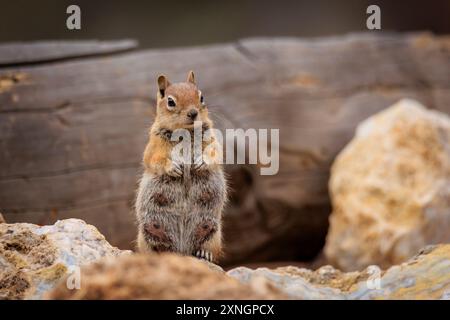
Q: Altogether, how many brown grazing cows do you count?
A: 0